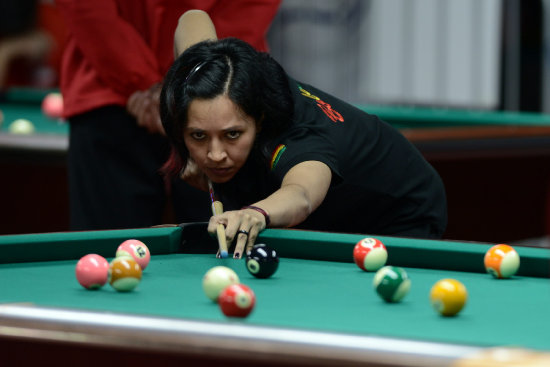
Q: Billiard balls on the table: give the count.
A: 10